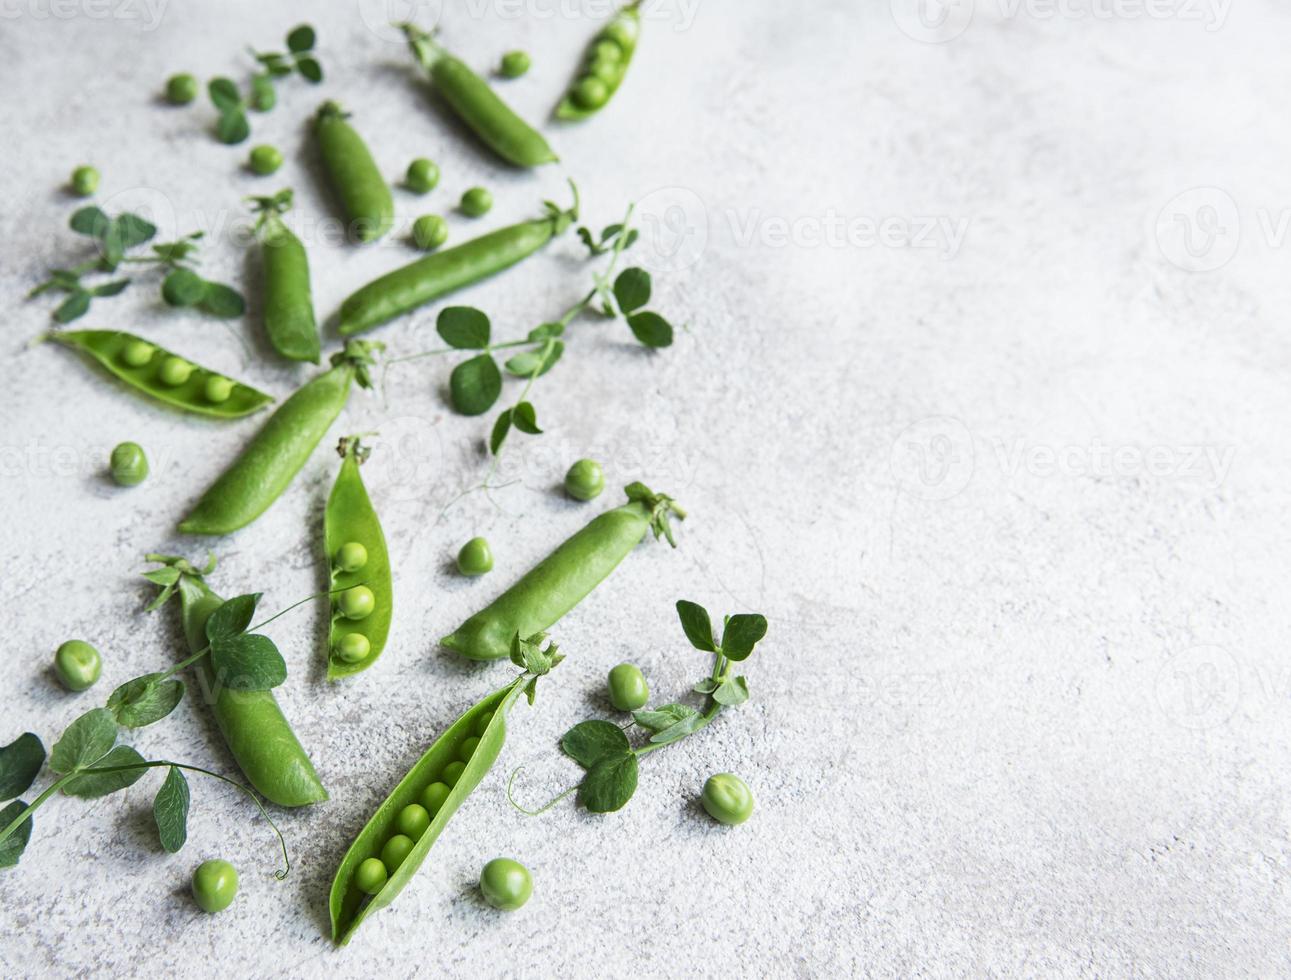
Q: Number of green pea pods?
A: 11